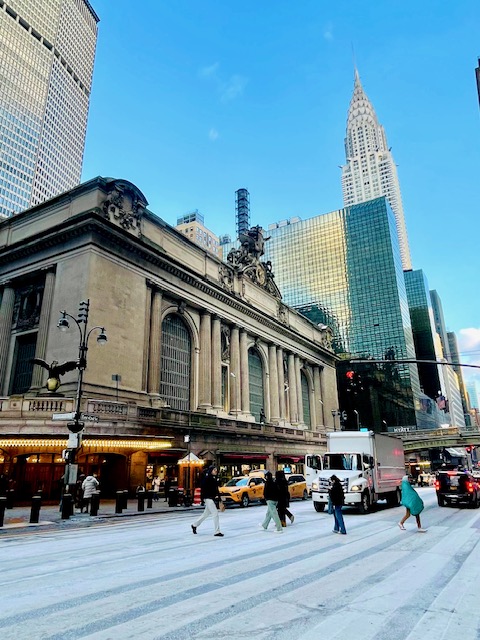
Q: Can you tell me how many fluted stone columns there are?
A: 12